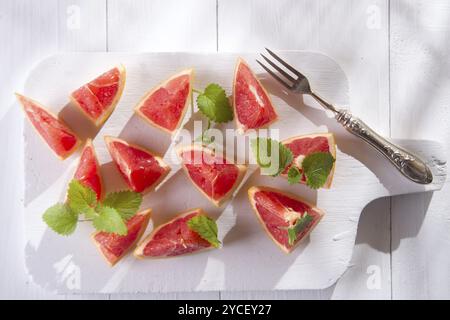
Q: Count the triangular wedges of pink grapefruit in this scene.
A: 11